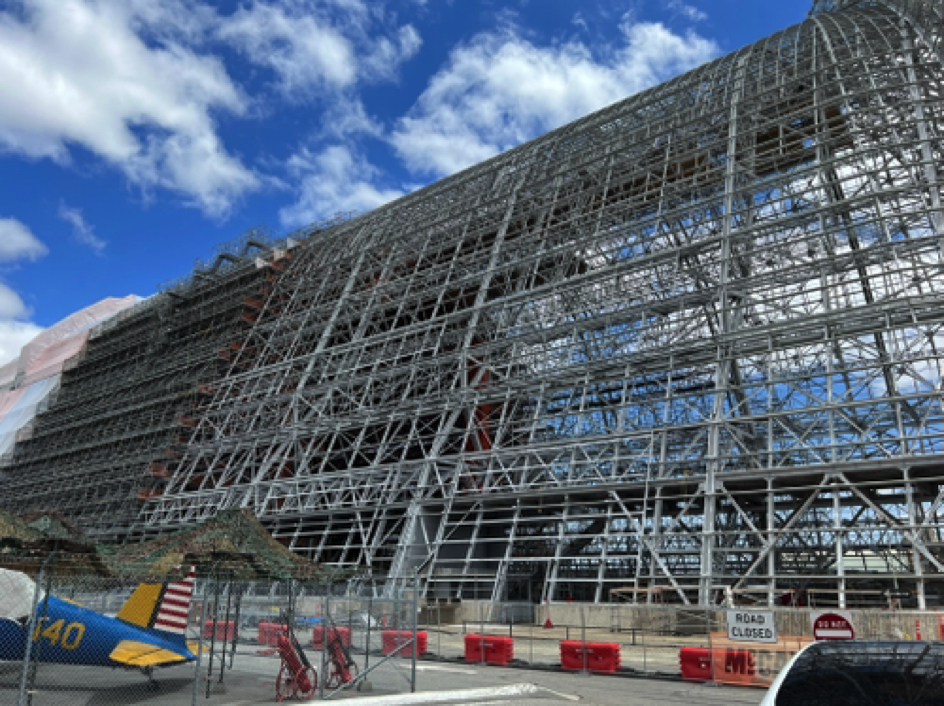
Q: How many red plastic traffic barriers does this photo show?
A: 7